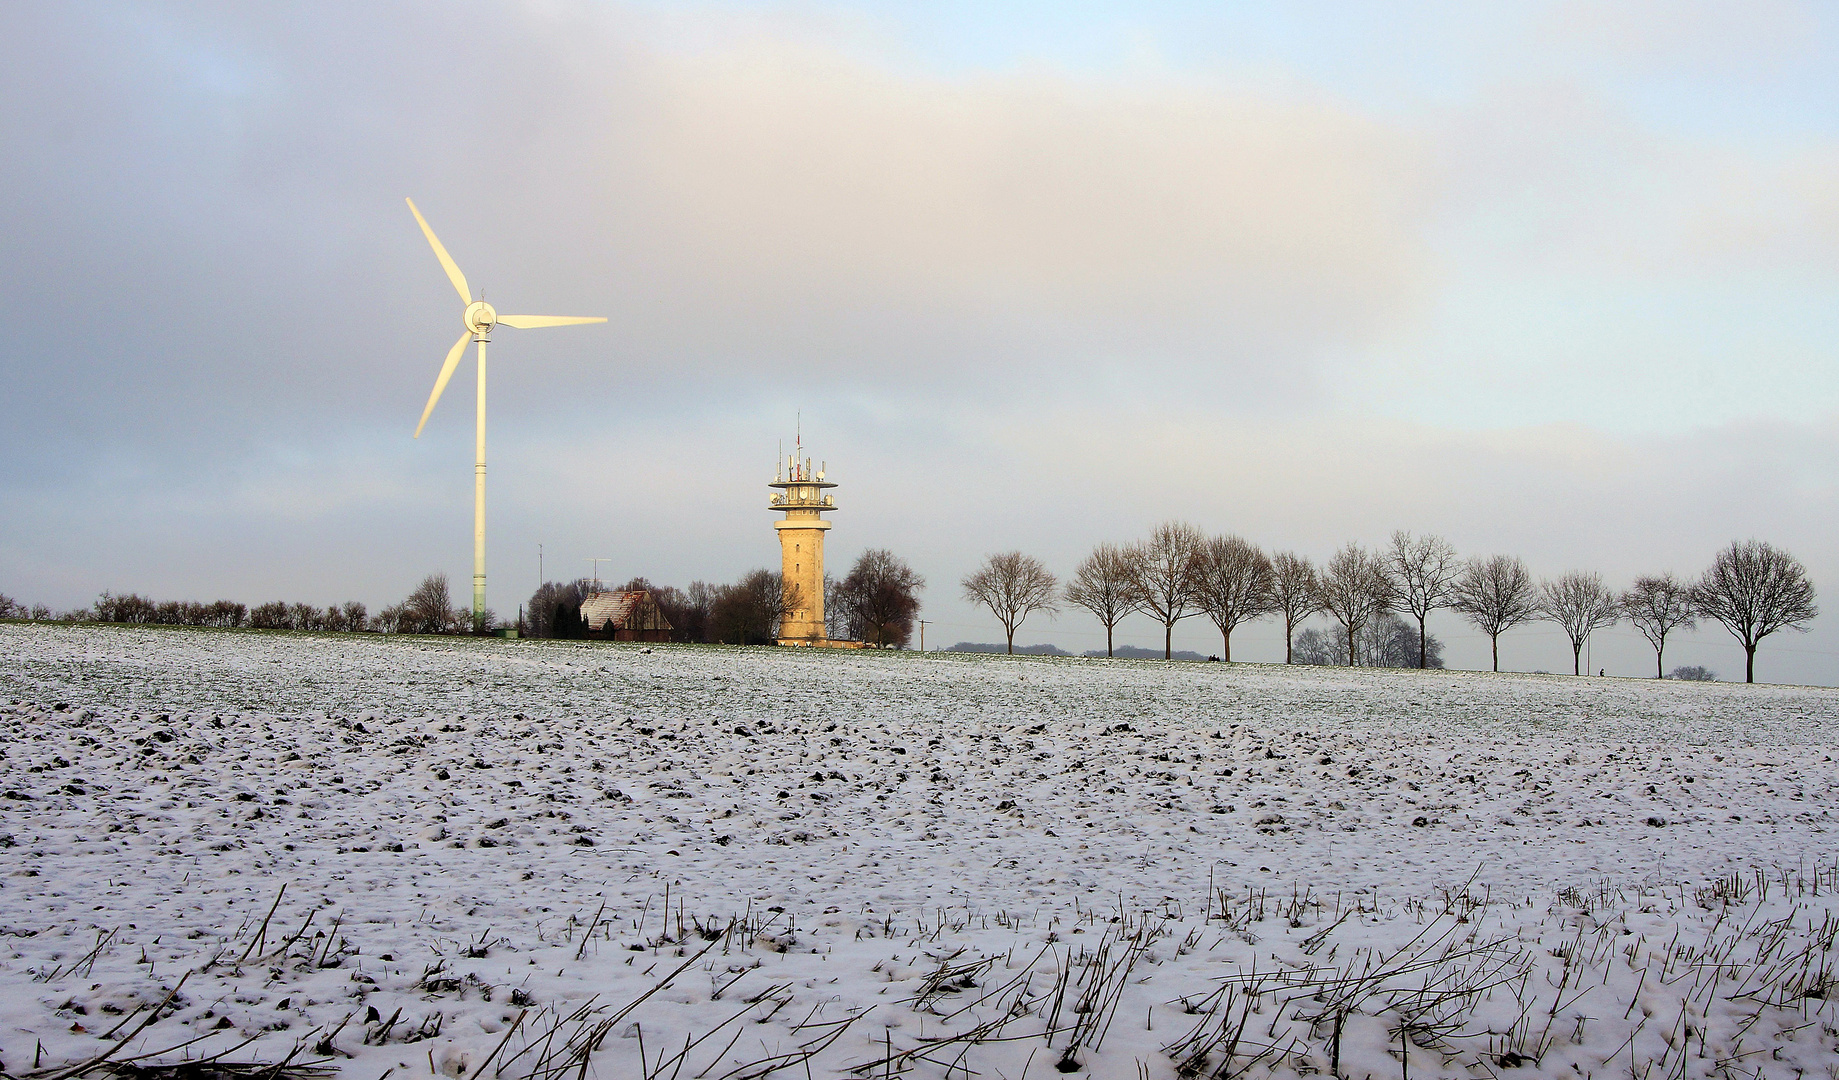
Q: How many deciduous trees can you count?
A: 11